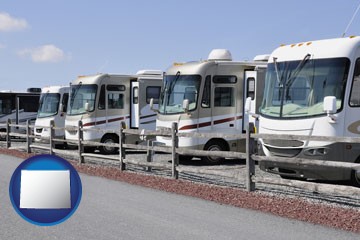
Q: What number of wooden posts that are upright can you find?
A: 7